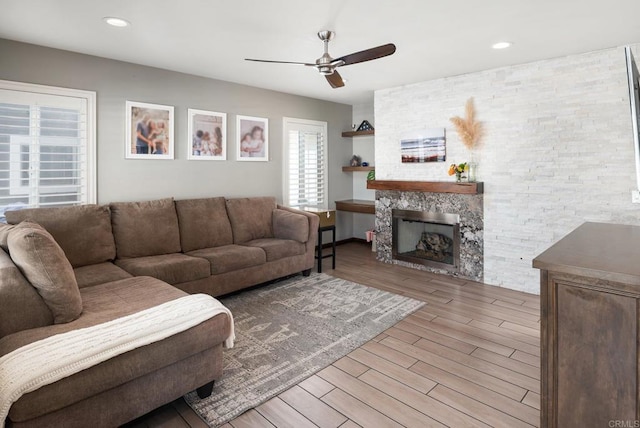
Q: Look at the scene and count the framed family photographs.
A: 3